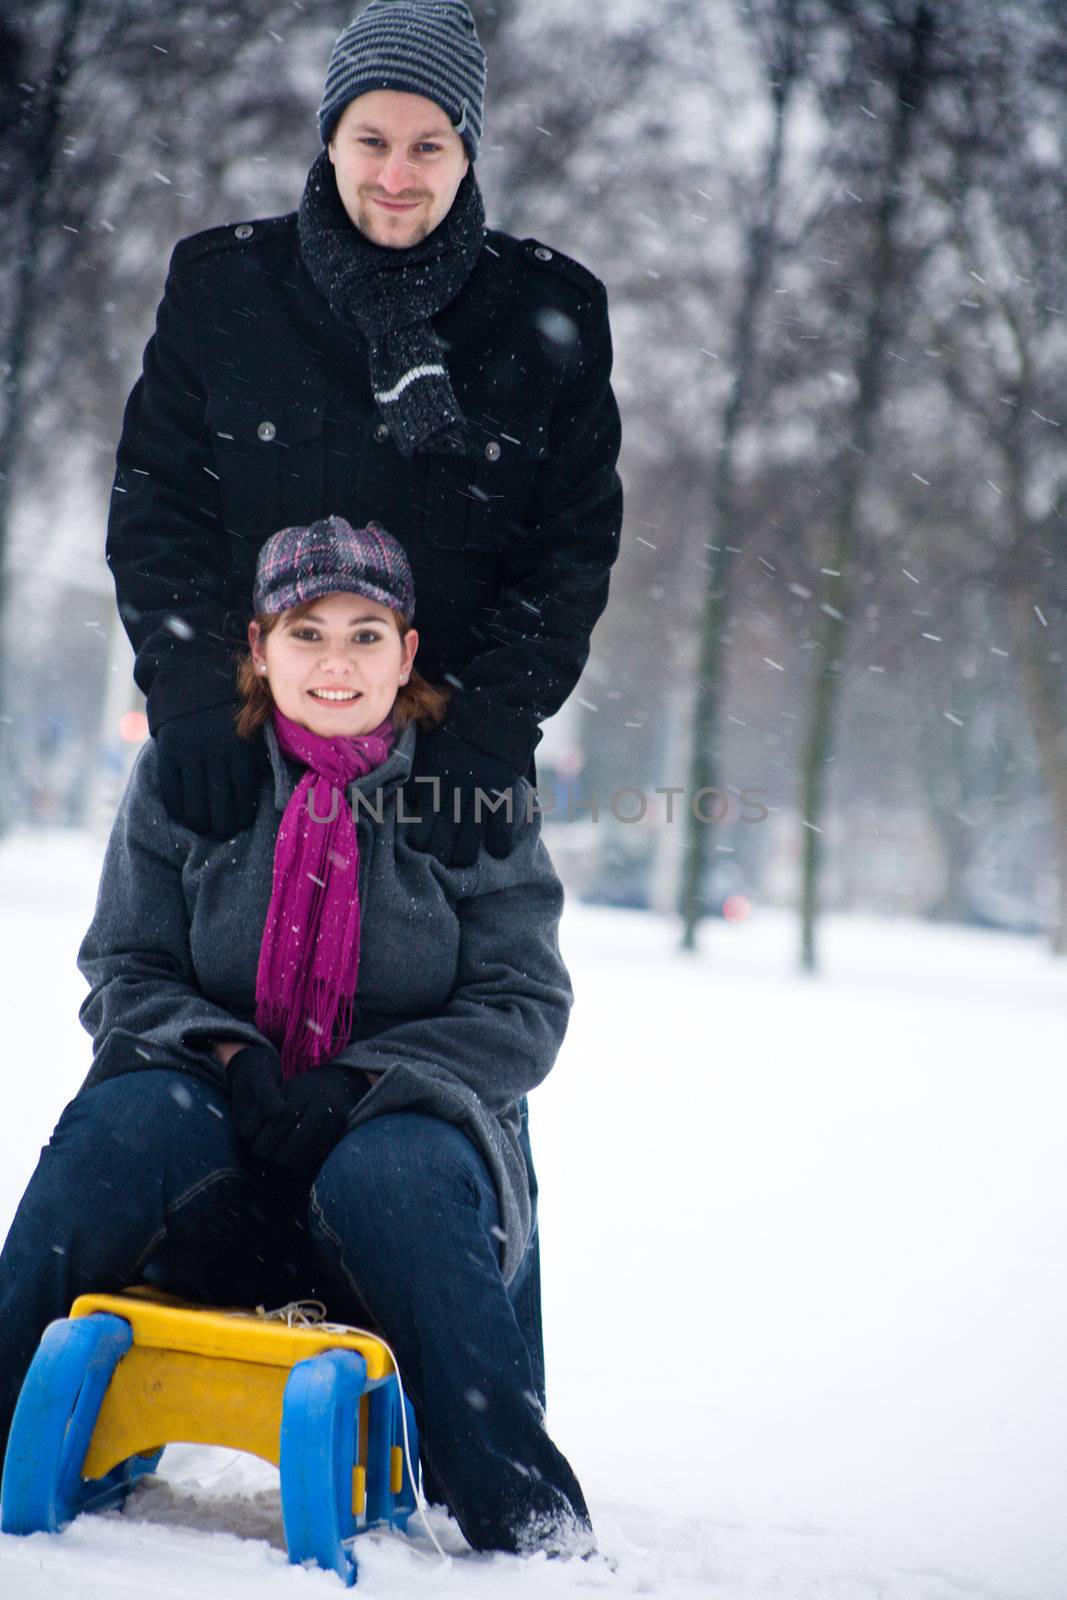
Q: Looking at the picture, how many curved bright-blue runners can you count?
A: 2